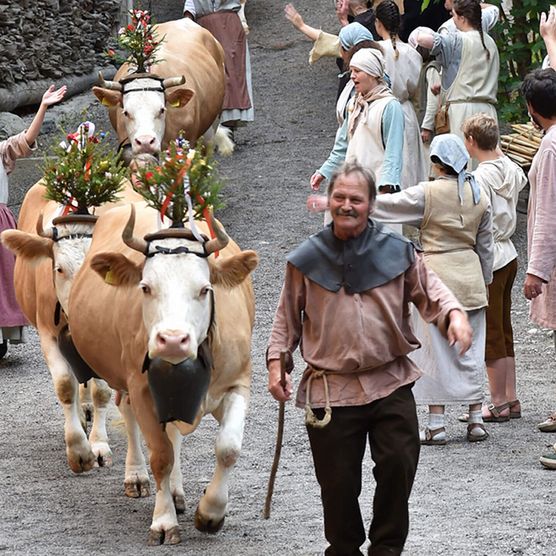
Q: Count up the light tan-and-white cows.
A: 3